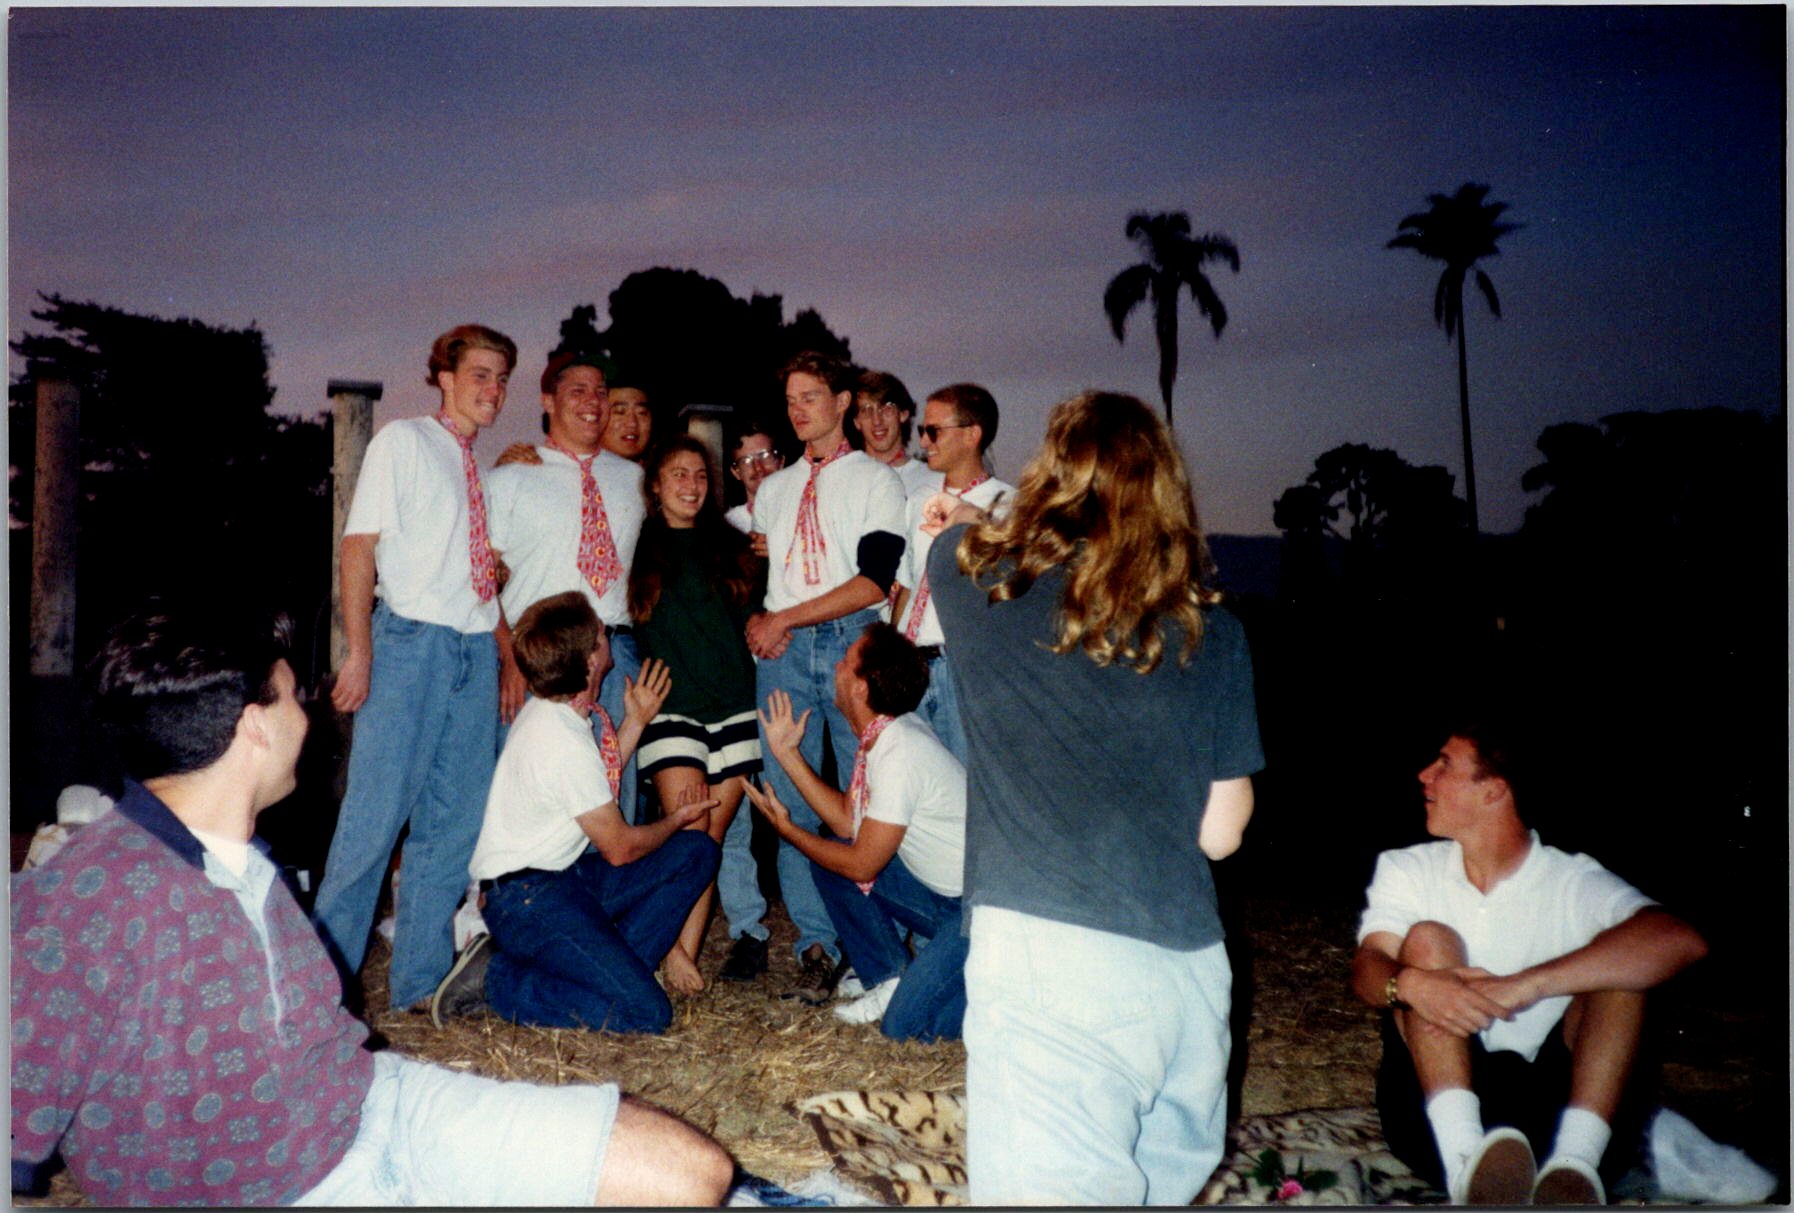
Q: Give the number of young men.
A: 11